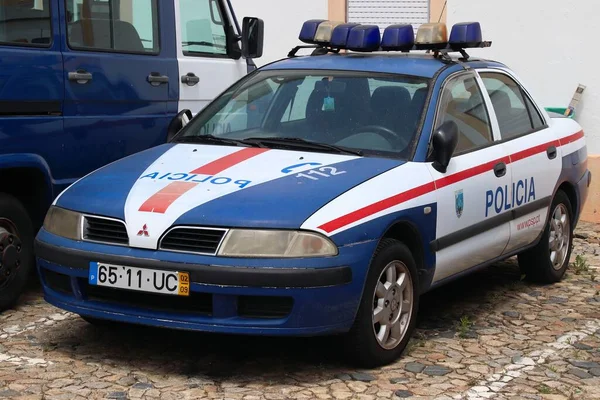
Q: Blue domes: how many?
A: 5